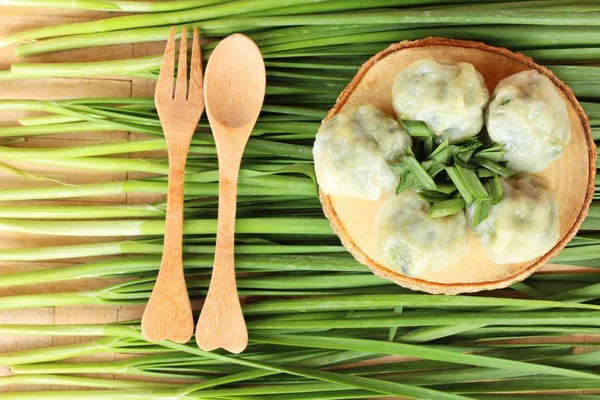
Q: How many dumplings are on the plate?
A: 5